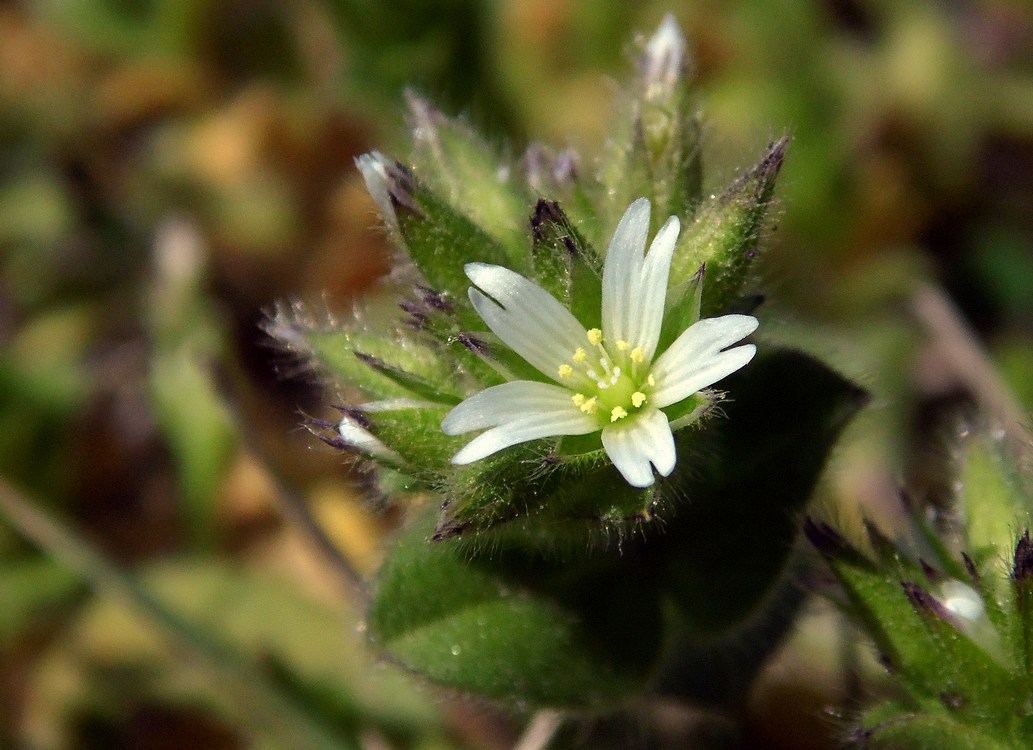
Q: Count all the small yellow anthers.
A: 10